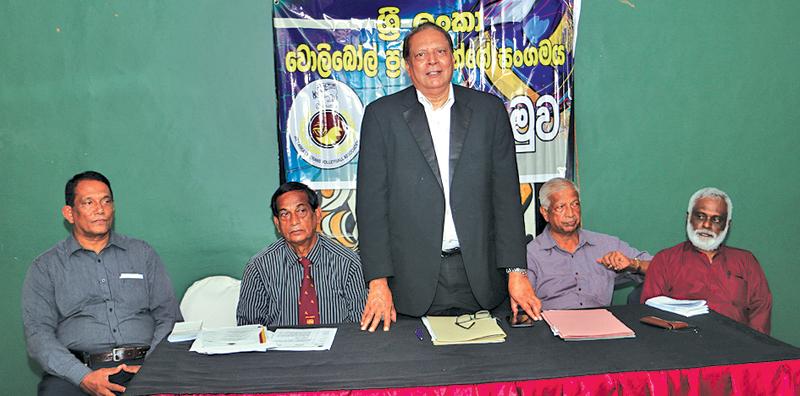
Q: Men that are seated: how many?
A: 4